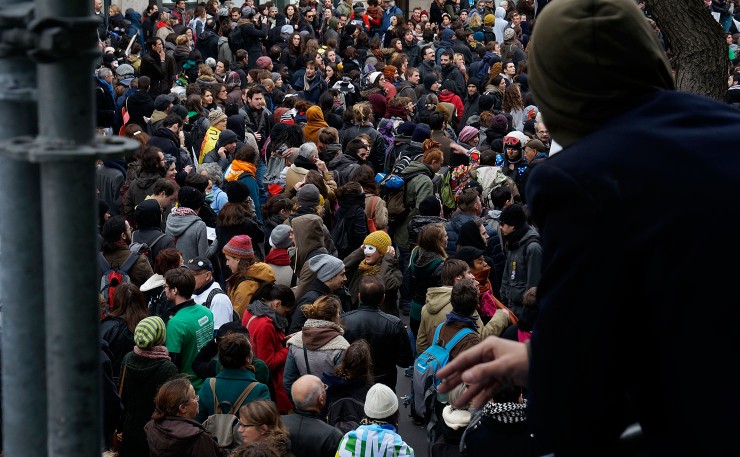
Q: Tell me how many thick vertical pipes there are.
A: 2